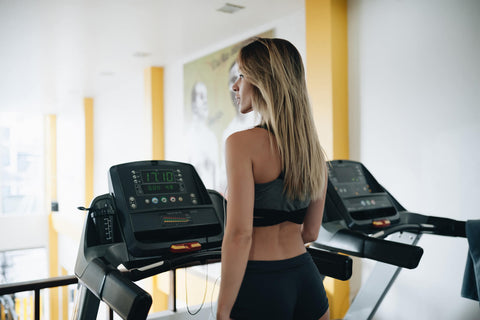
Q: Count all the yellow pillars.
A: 4